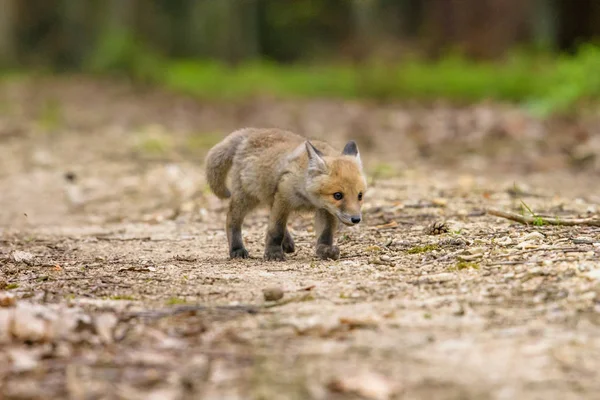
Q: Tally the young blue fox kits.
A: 0